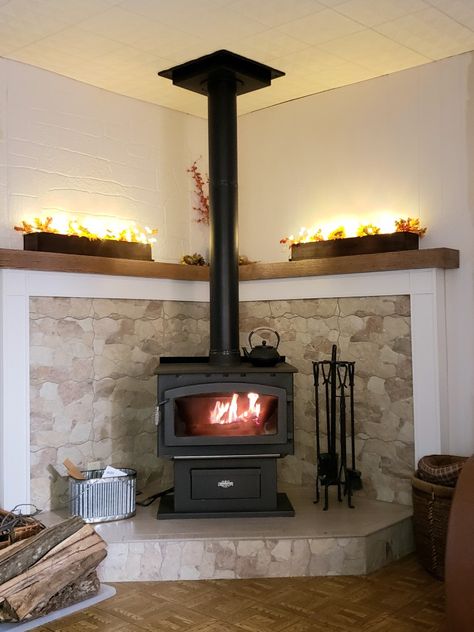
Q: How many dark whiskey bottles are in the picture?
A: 0